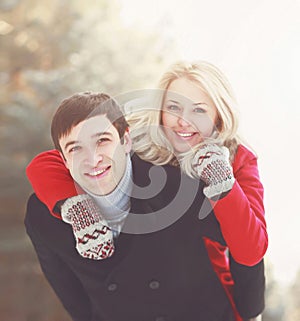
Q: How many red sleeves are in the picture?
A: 2